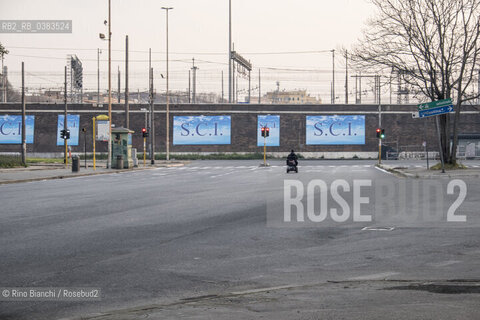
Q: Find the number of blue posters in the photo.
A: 5